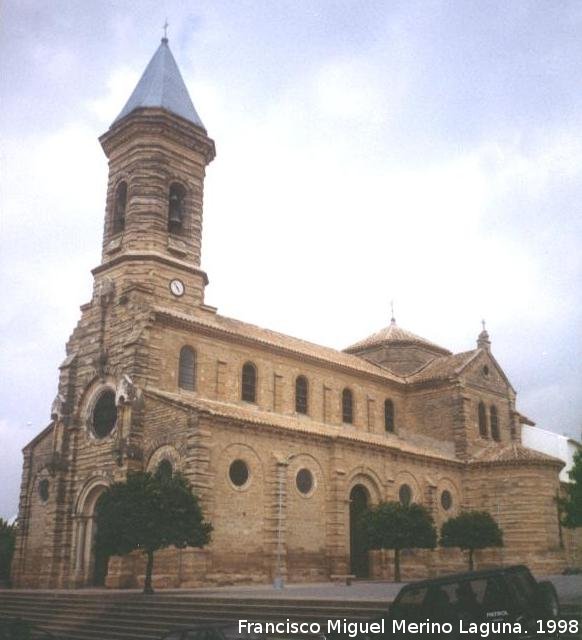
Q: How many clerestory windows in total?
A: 5